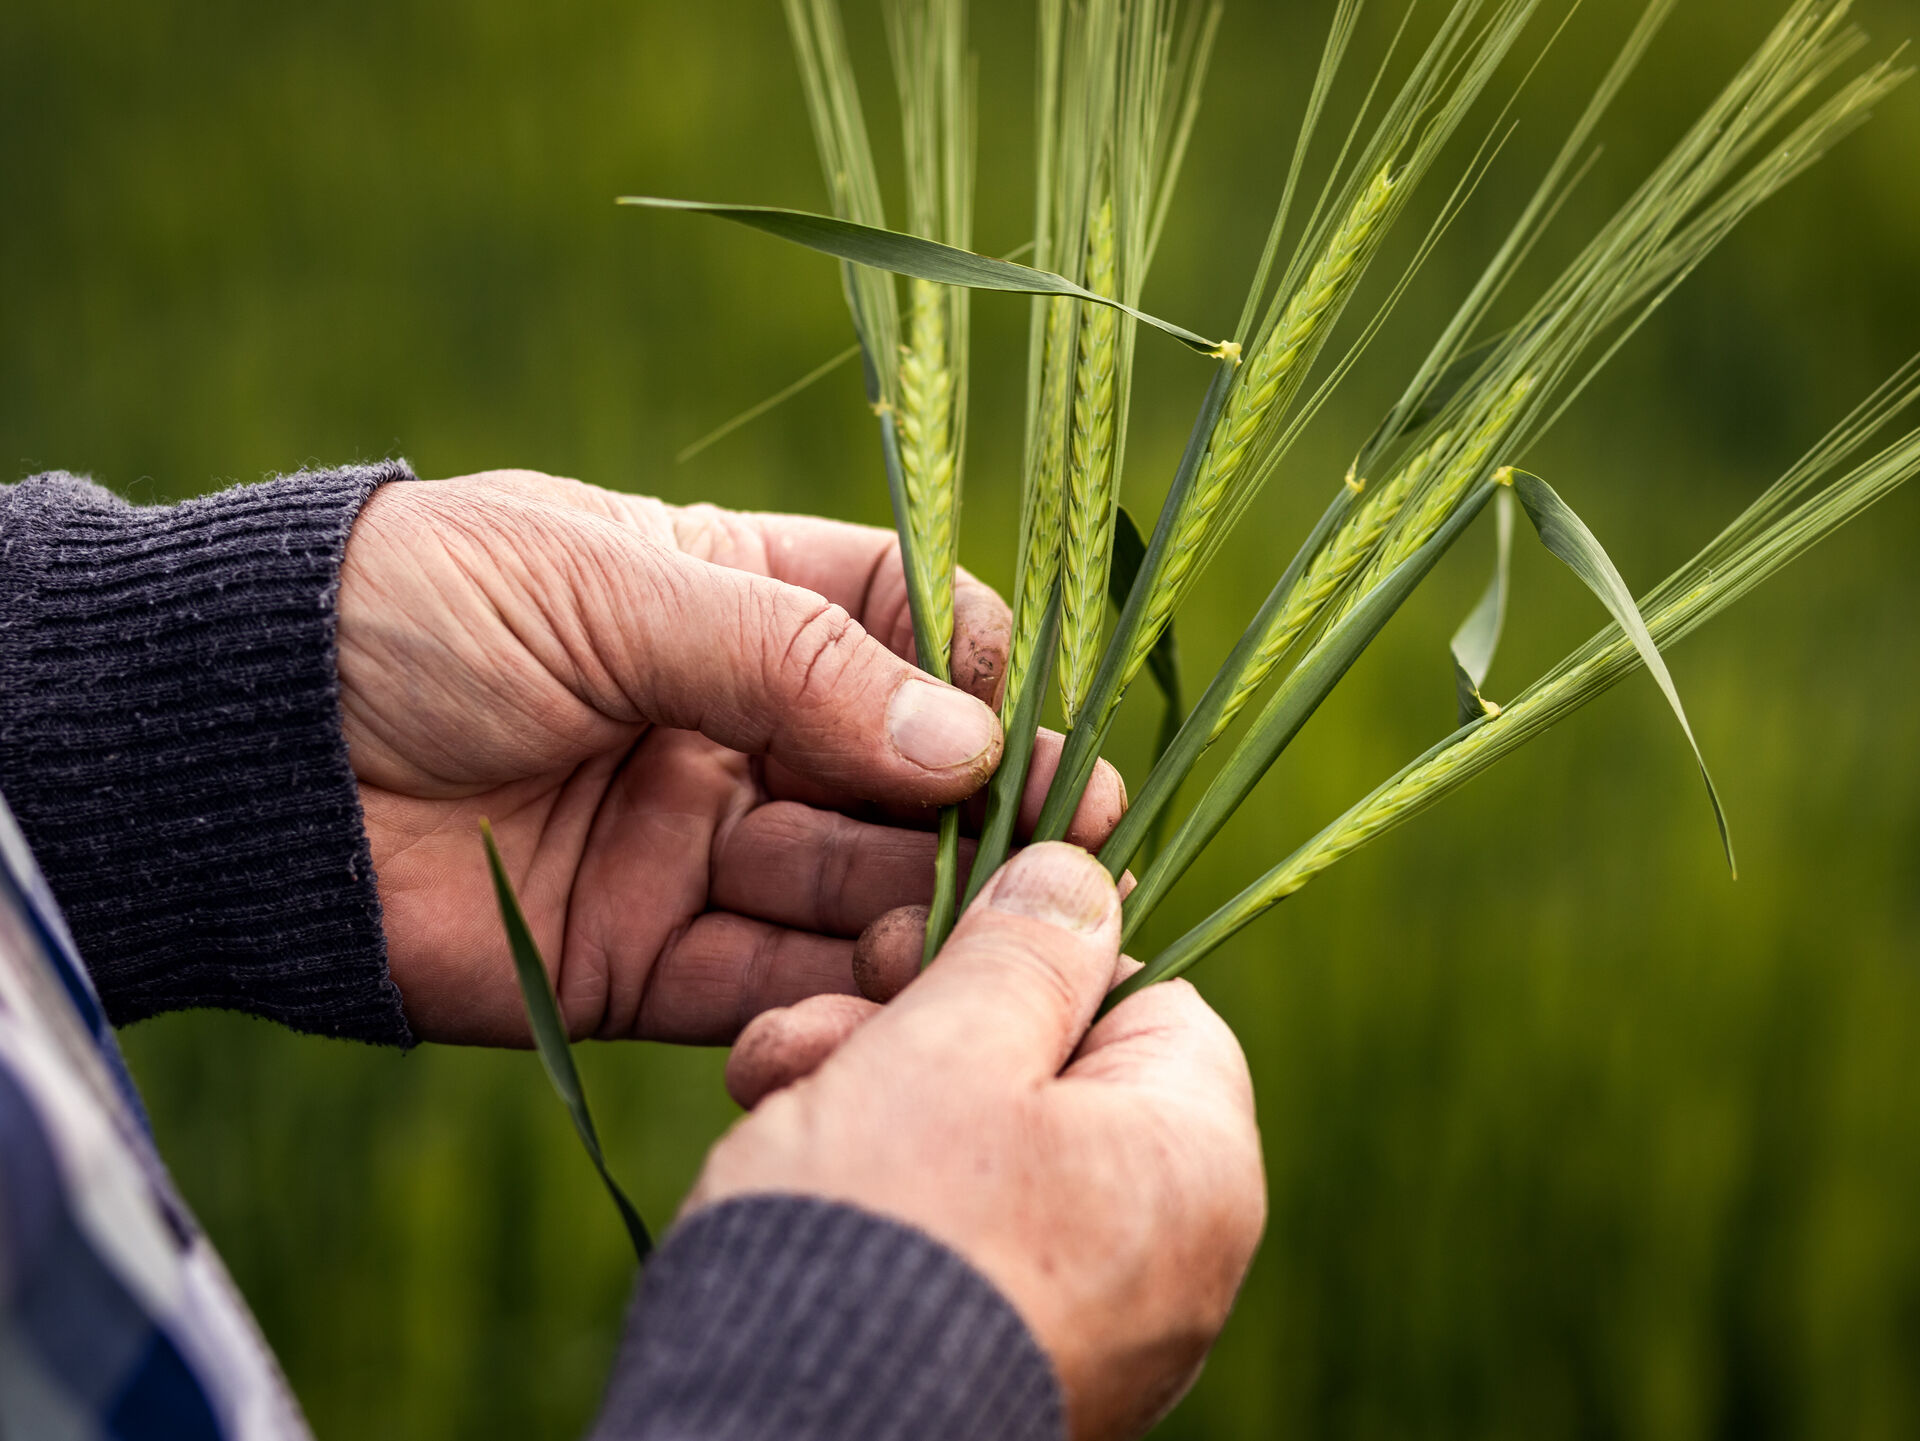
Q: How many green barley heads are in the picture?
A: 7